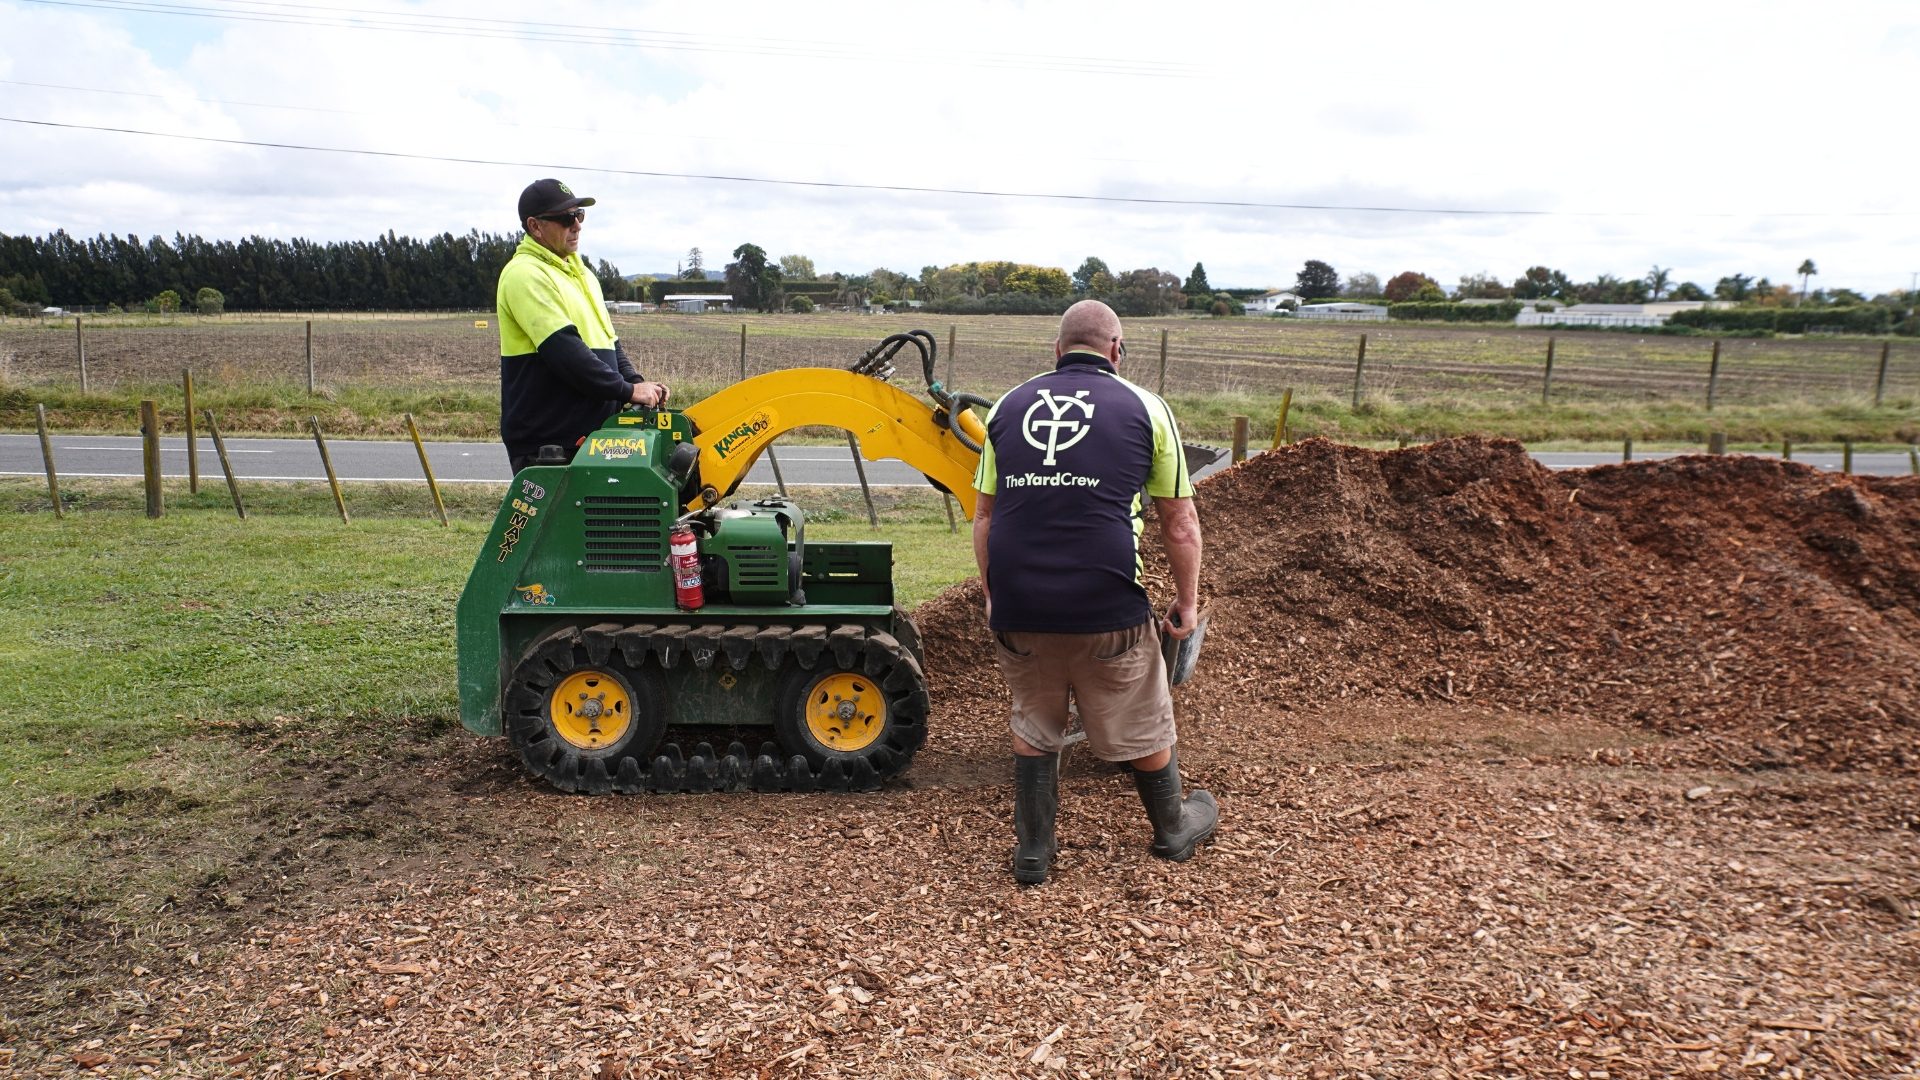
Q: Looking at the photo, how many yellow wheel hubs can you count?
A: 2